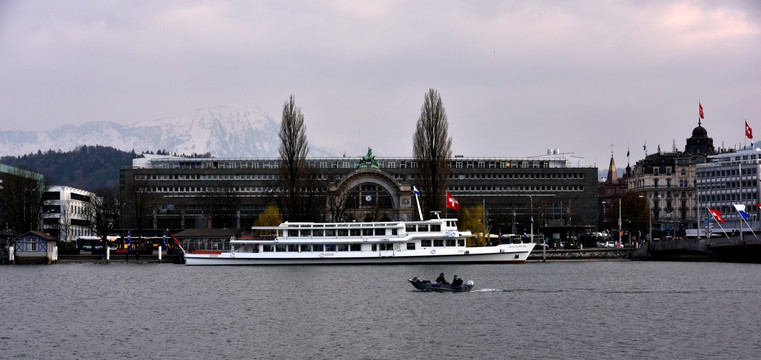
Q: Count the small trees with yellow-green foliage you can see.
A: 2